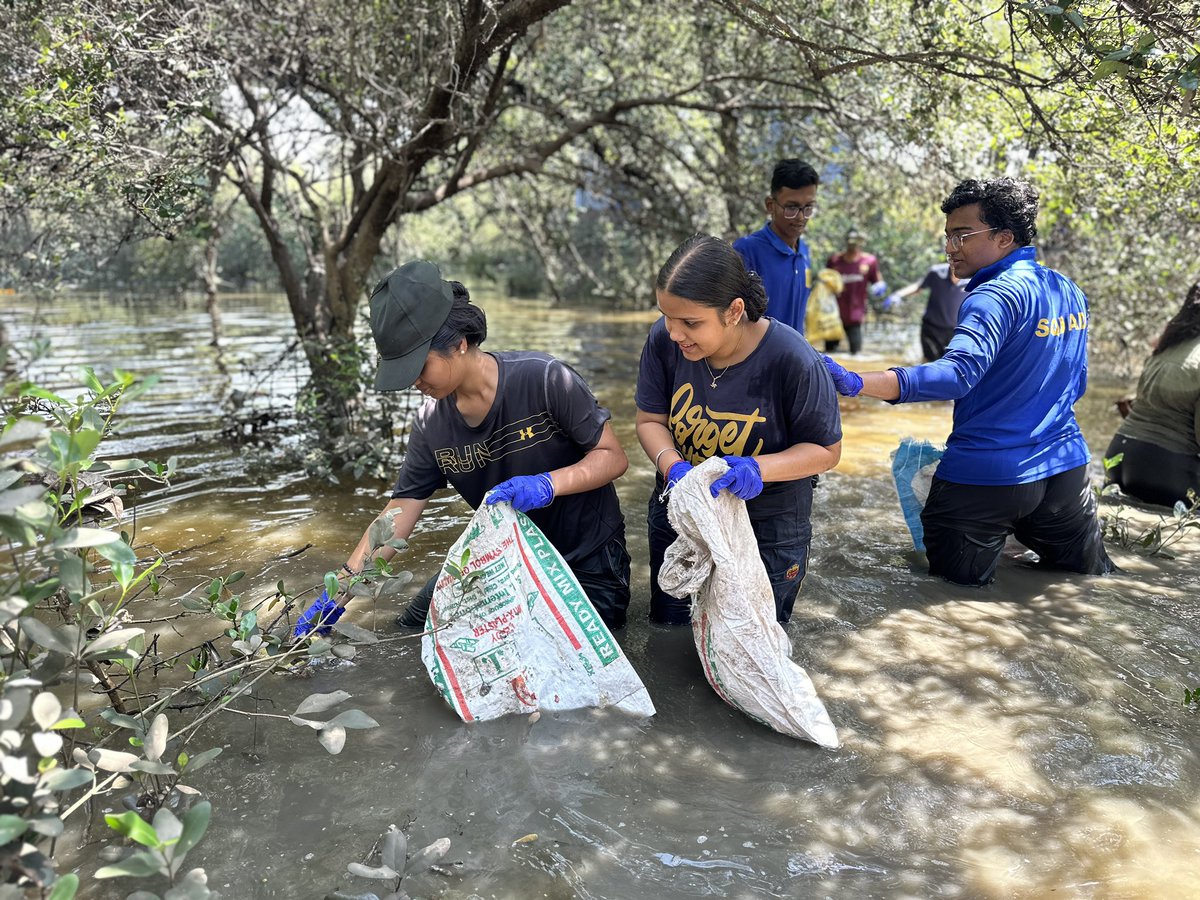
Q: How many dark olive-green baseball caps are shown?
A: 1